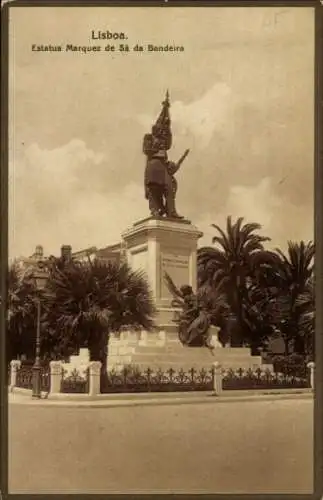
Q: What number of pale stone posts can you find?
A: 5